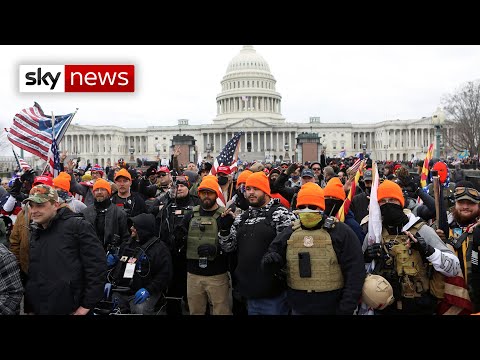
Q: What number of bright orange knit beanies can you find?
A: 9